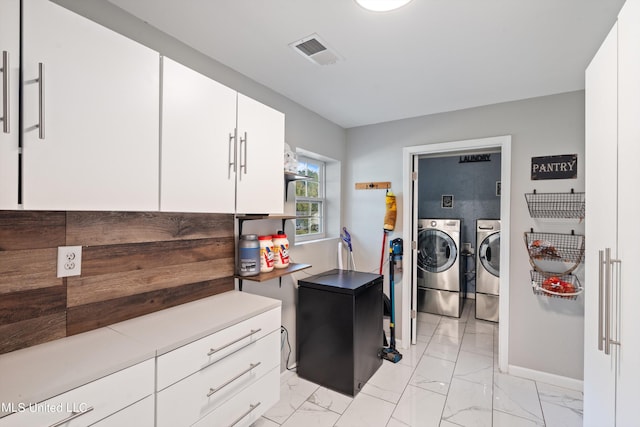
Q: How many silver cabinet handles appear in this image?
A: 10